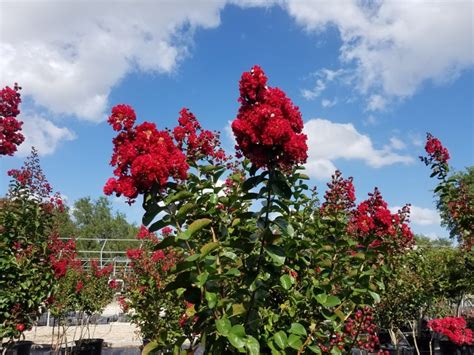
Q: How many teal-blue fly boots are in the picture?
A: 0